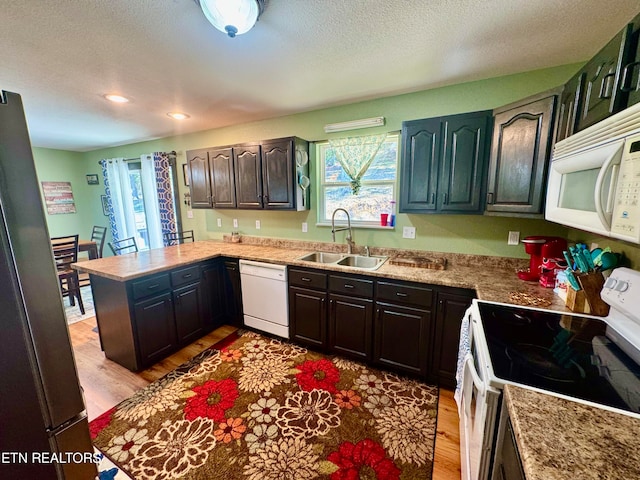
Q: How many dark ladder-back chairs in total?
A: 4